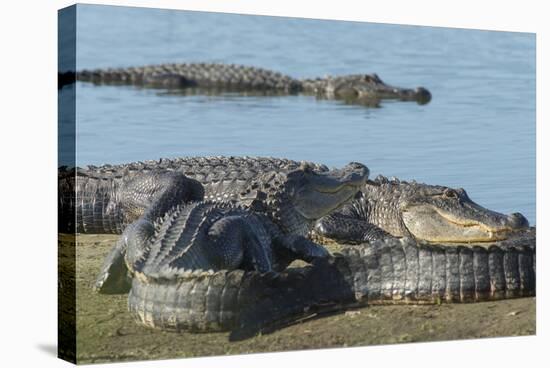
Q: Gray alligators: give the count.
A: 3